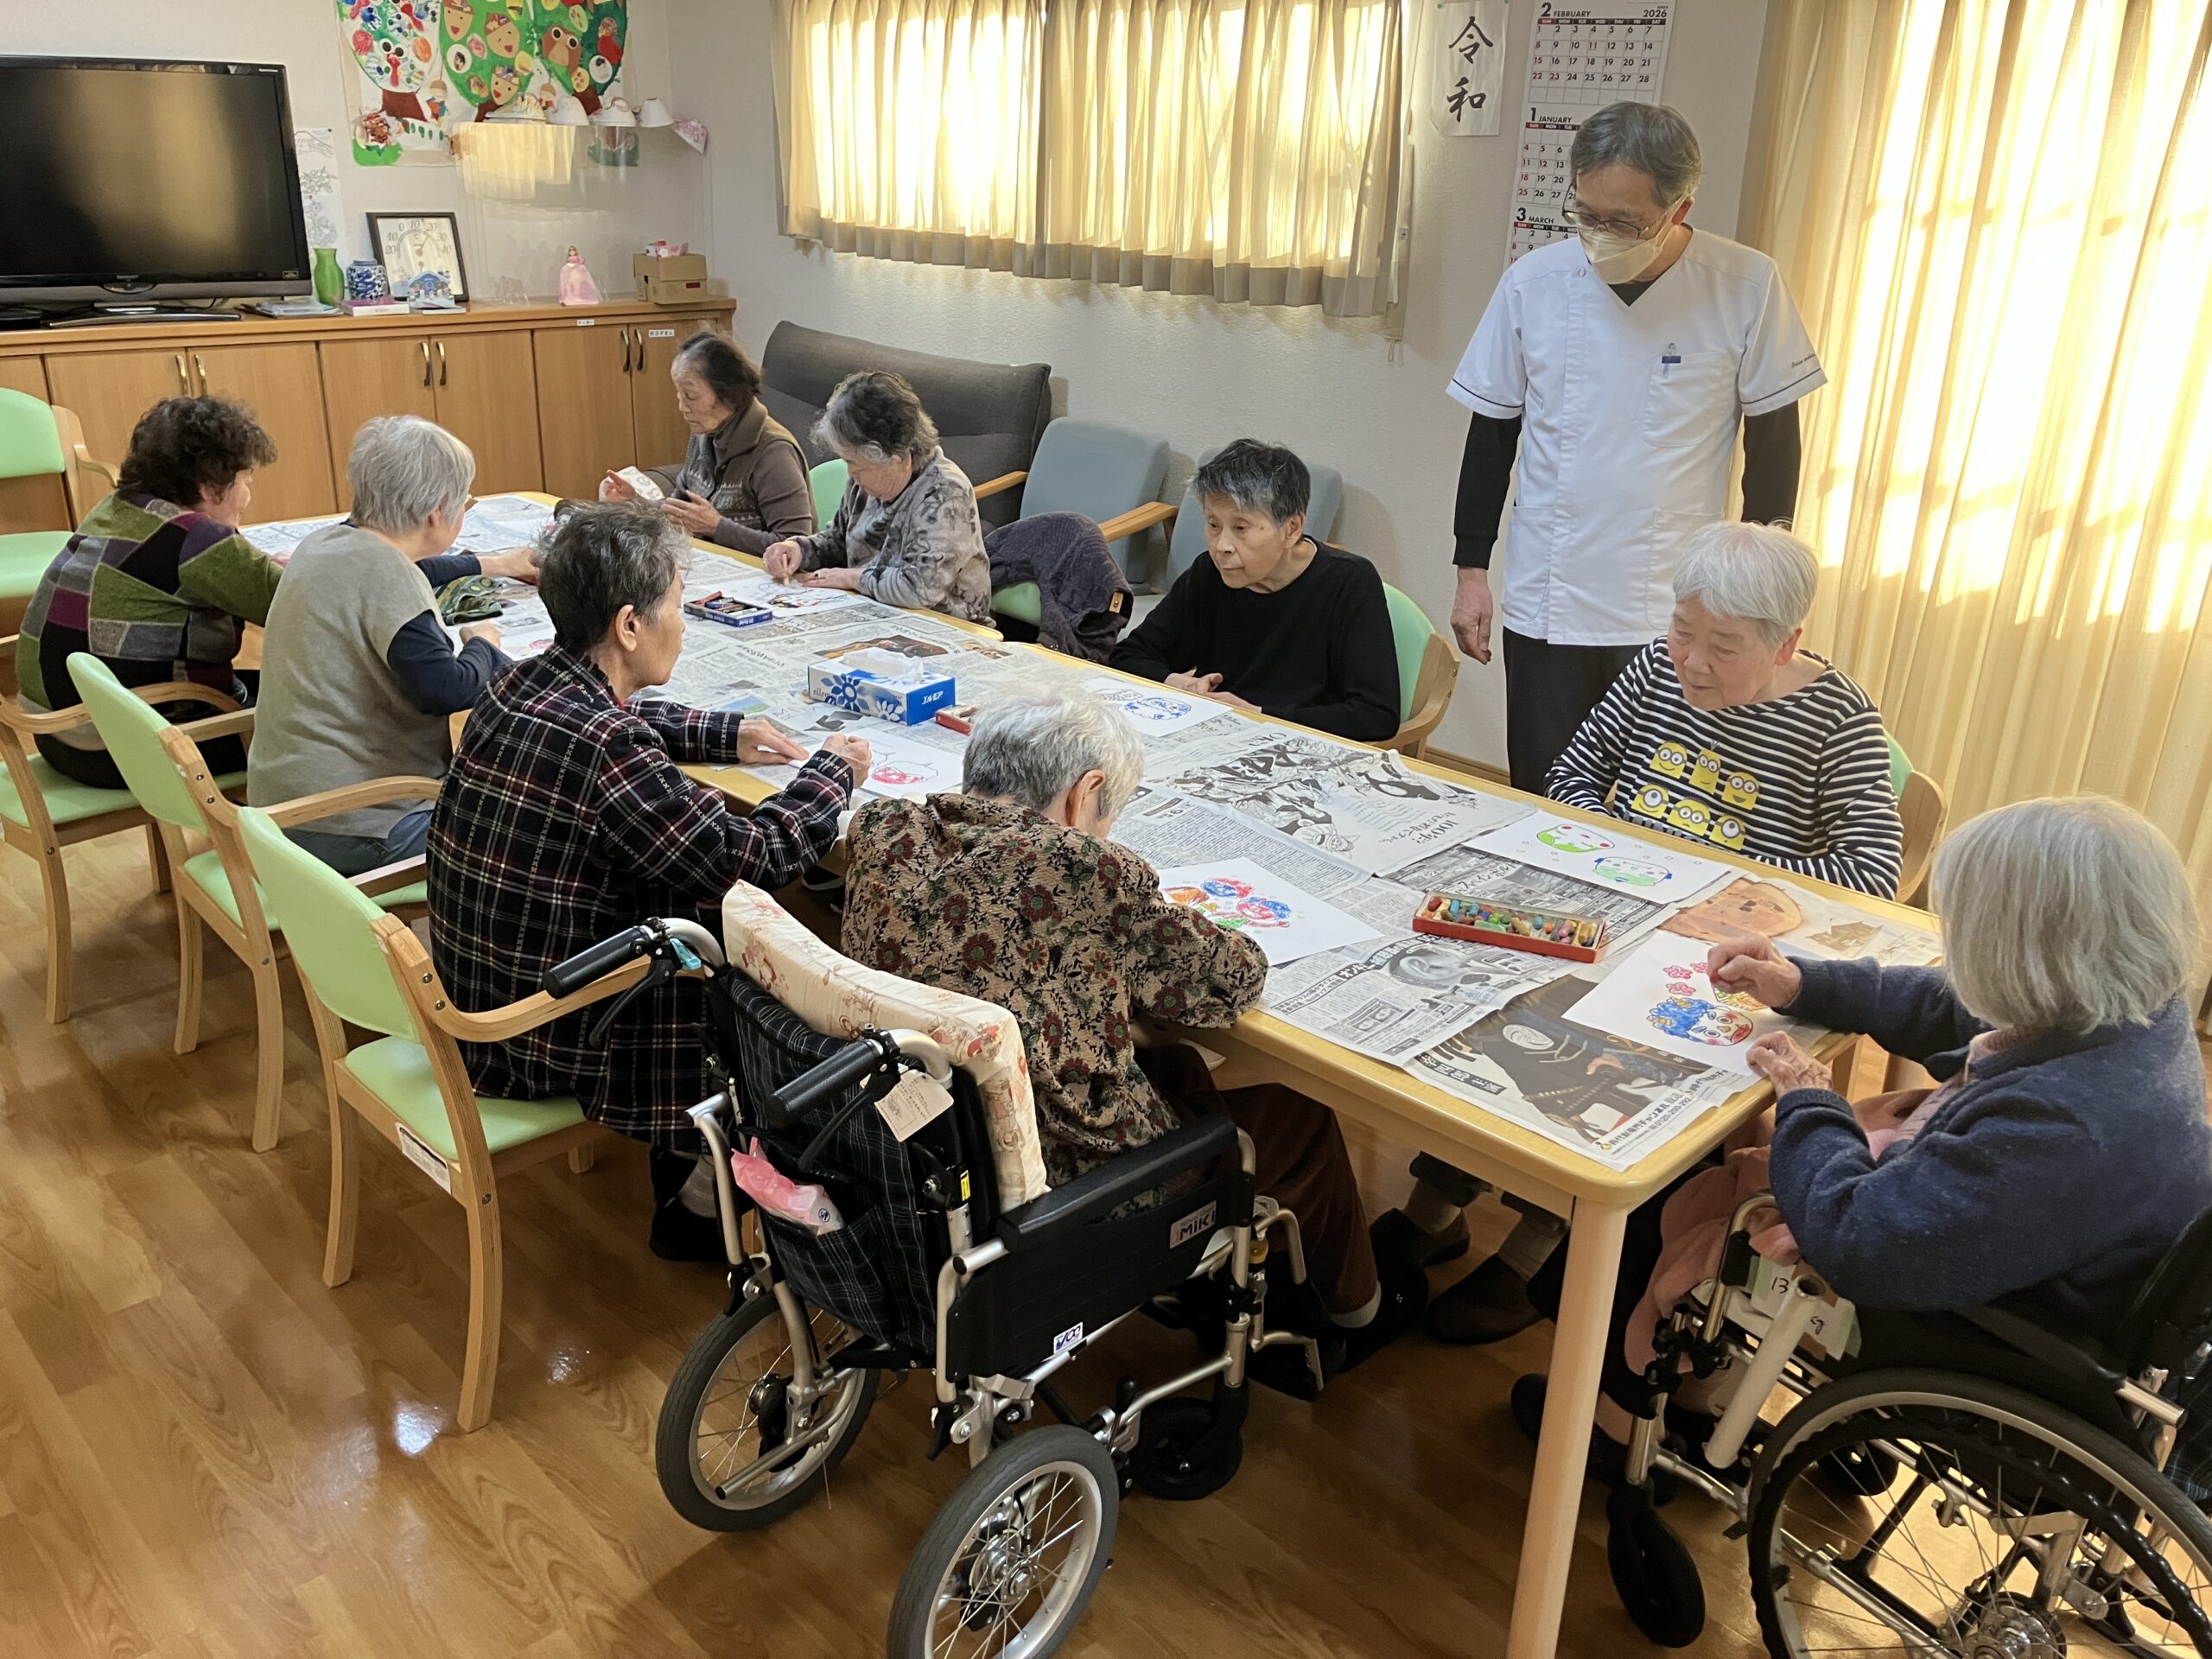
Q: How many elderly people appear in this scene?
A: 9